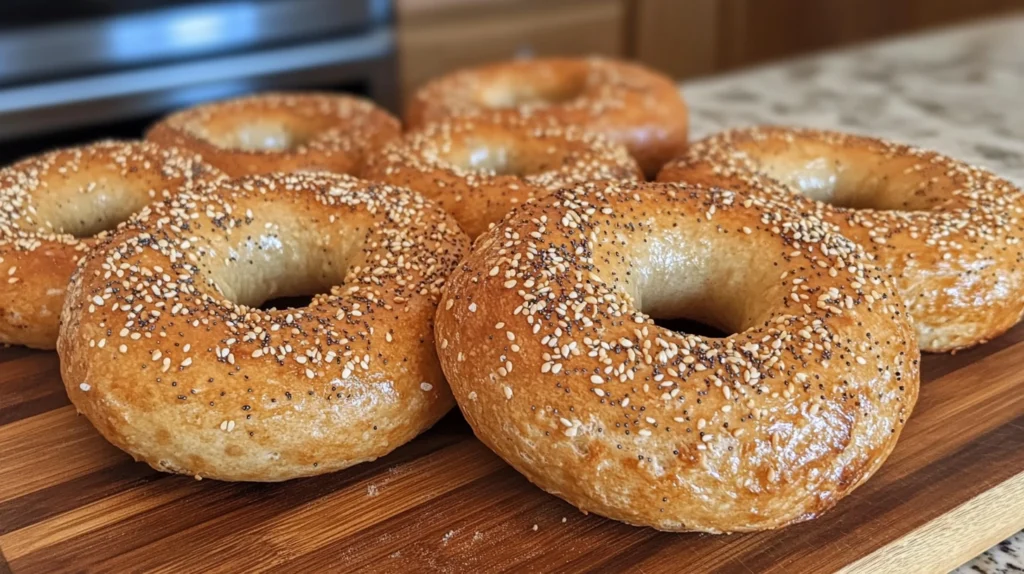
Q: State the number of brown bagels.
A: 7